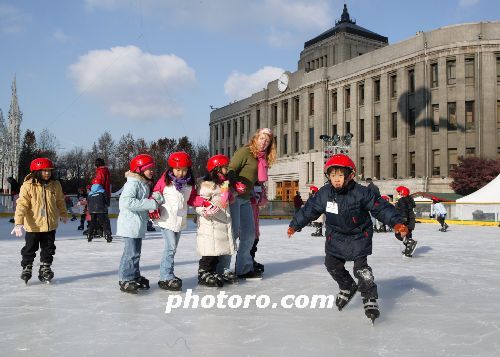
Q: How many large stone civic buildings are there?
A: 1